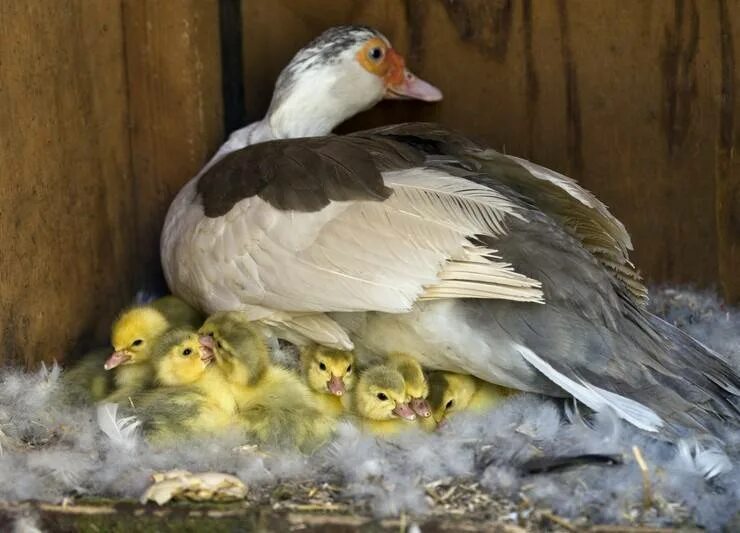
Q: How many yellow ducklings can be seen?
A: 7